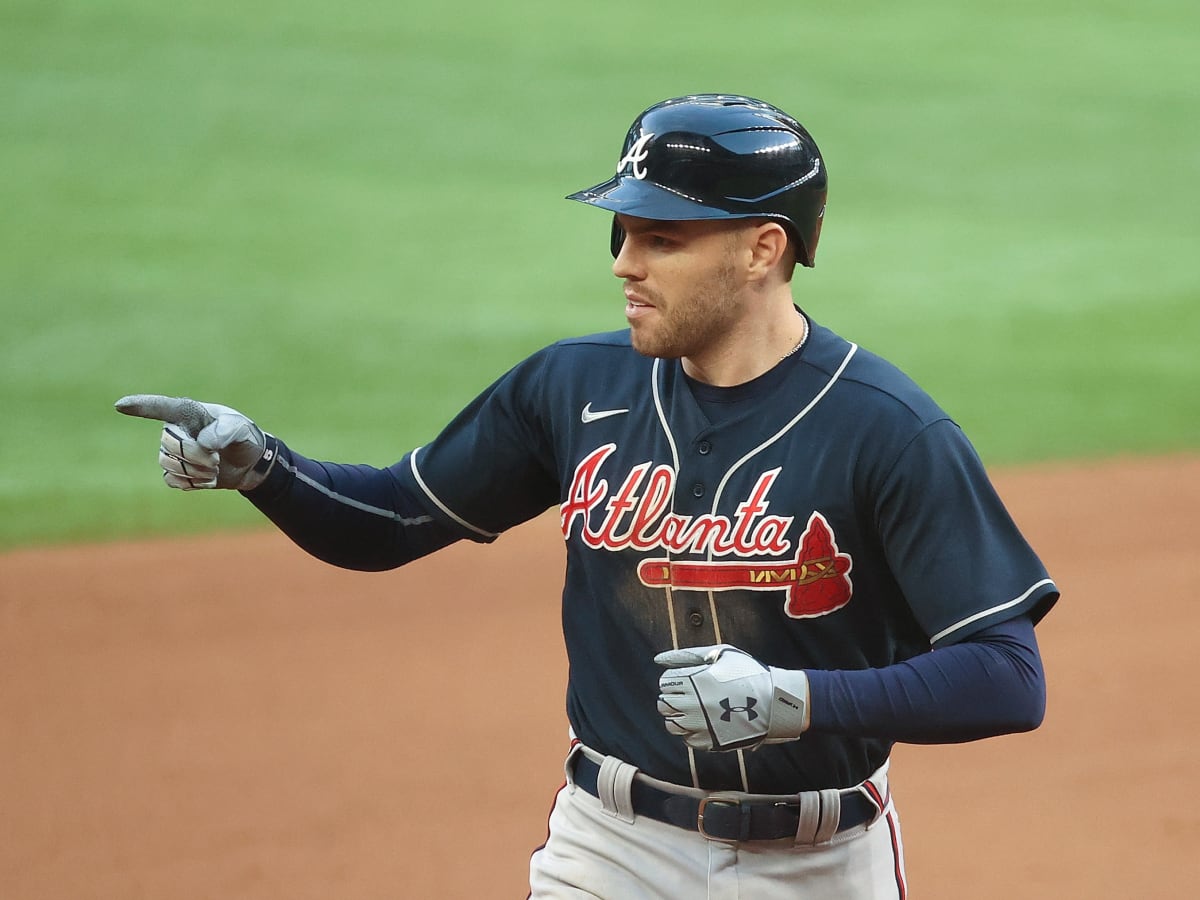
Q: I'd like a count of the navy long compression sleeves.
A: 2